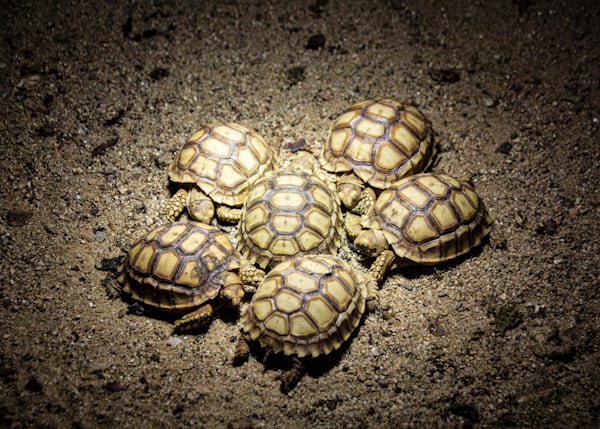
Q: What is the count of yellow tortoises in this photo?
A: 6